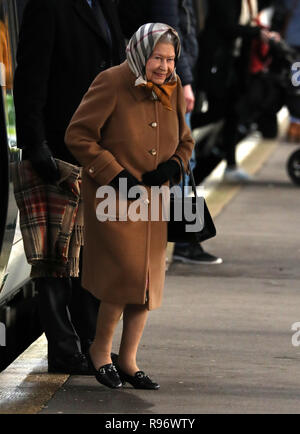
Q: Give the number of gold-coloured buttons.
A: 4